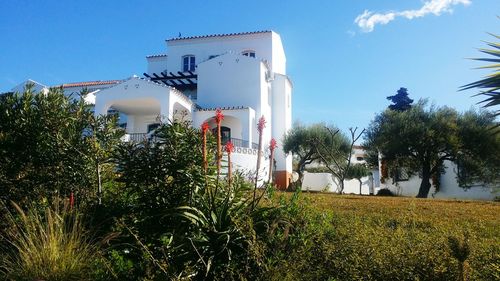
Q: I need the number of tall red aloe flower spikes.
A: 5